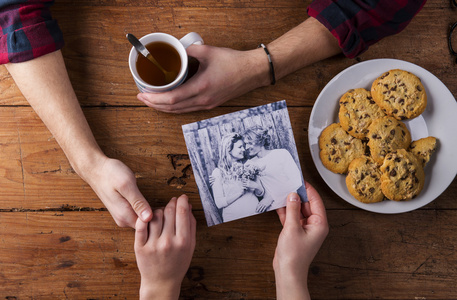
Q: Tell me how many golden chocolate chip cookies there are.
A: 7